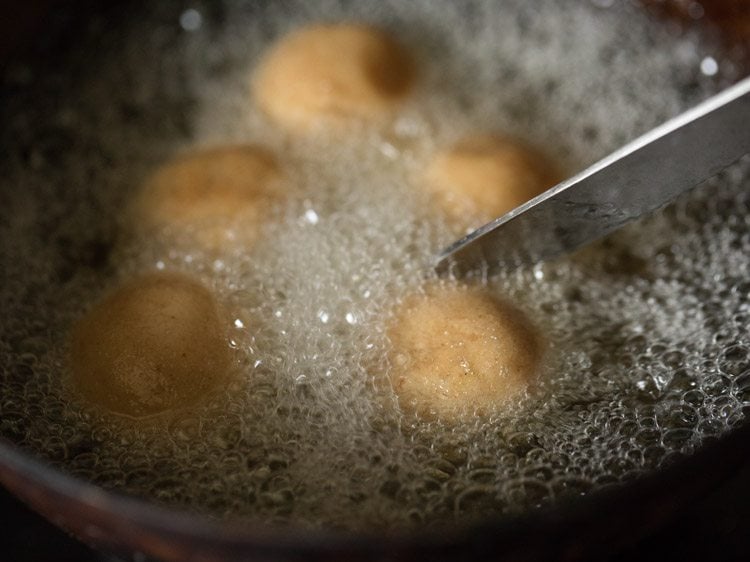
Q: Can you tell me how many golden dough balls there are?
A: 5